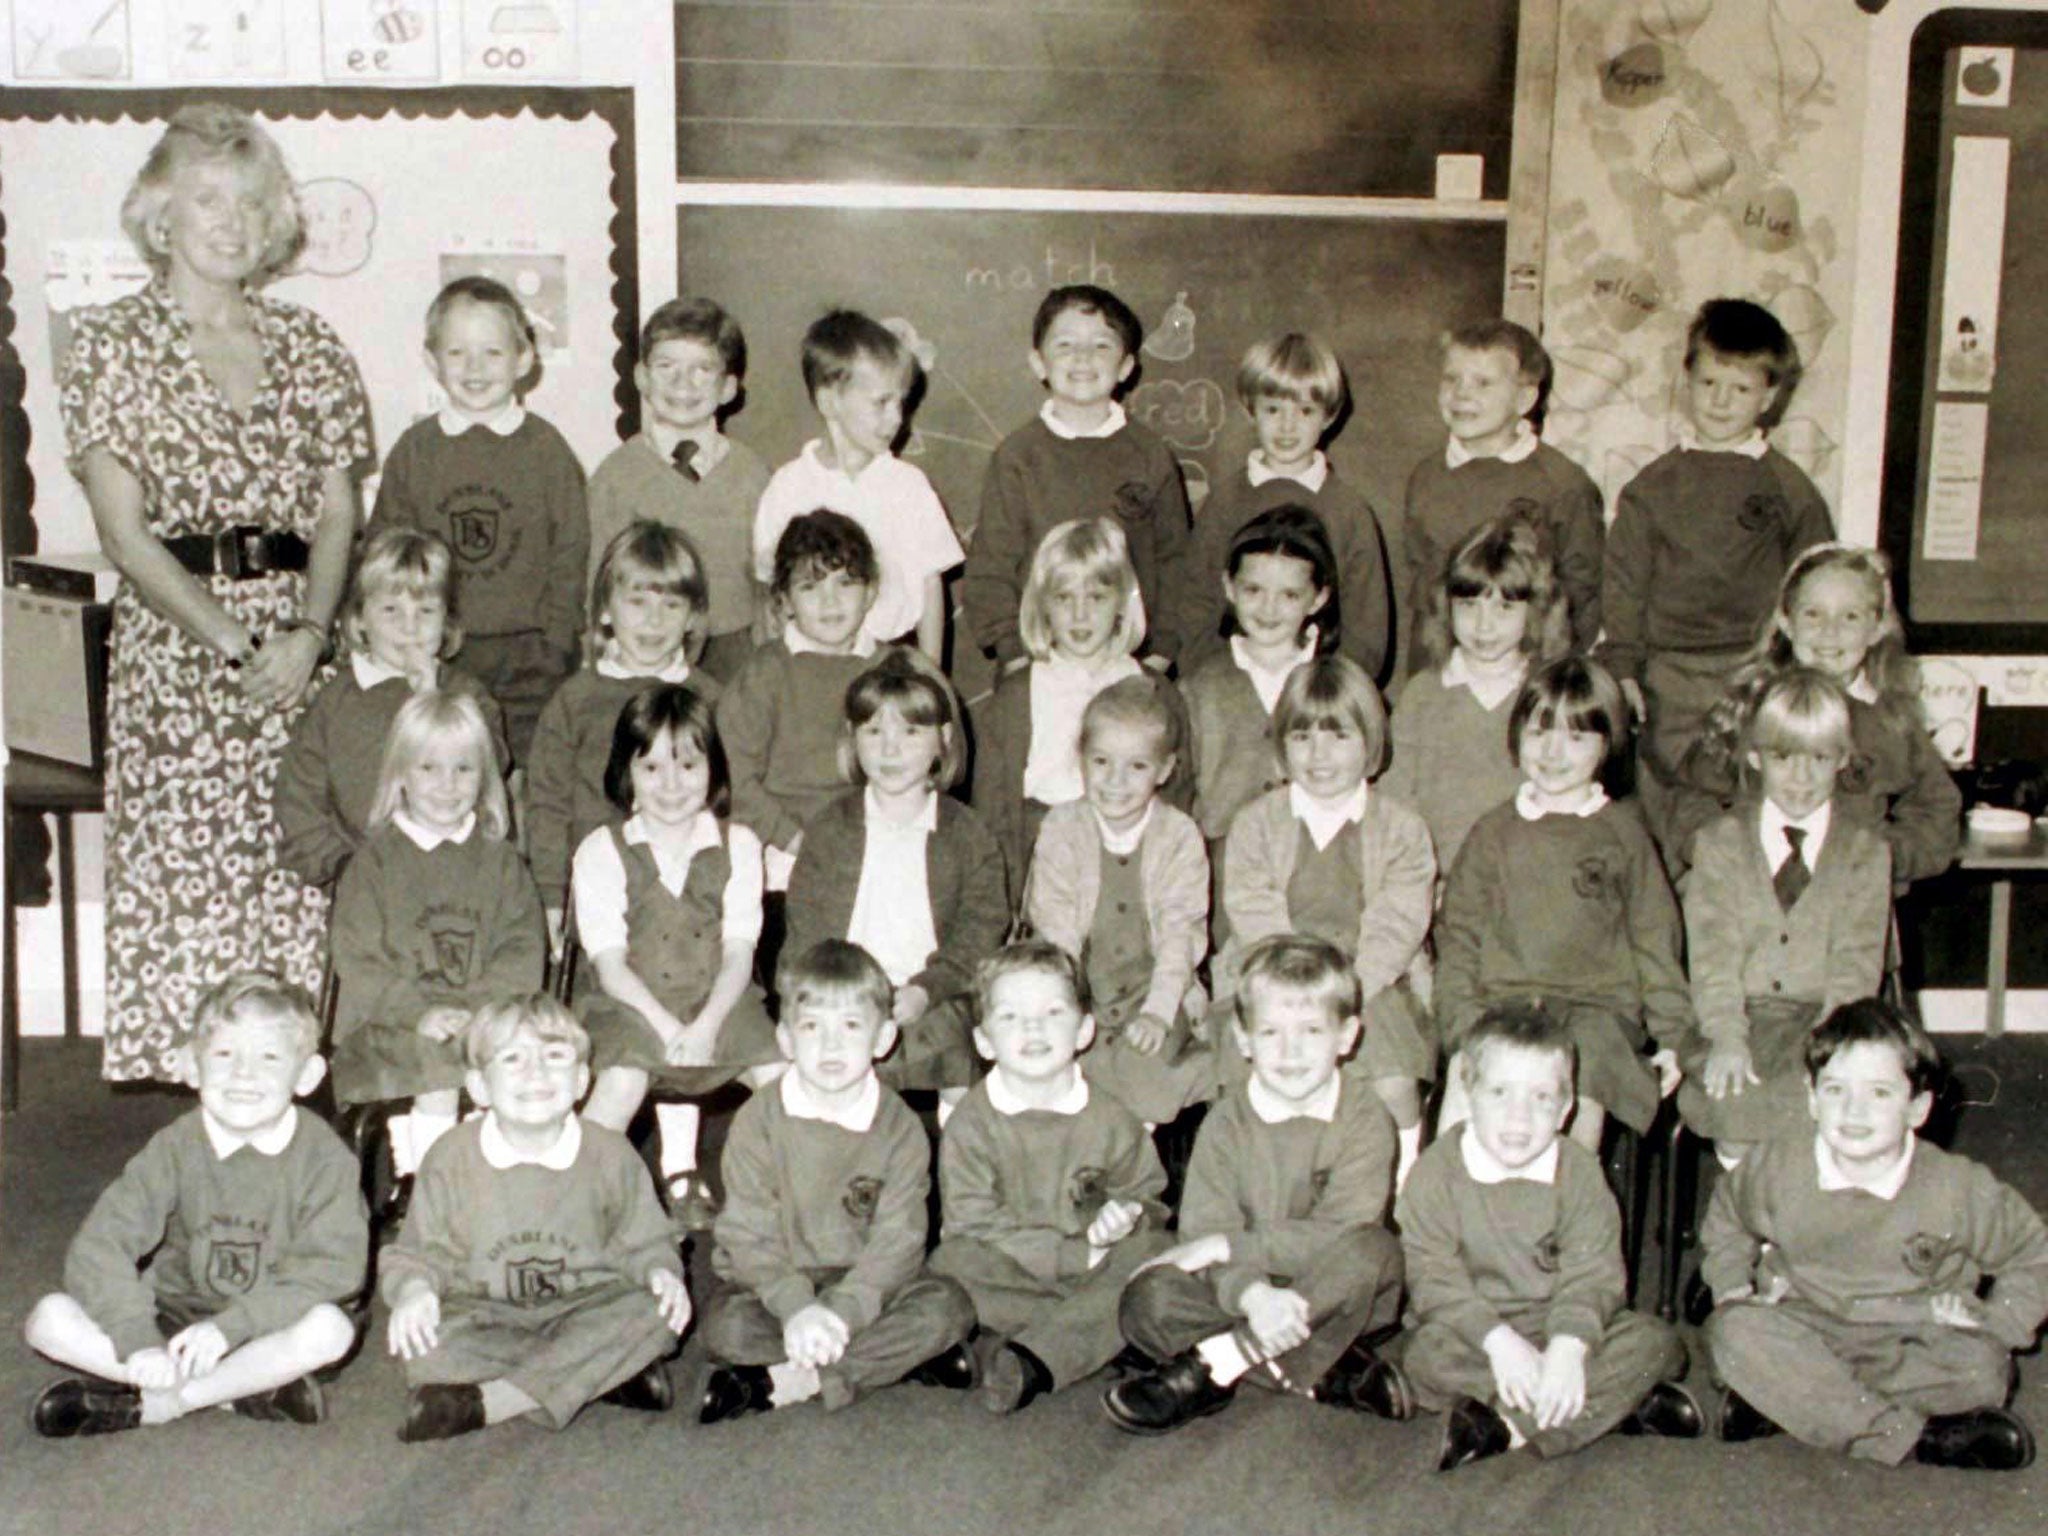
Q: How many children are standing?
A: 14